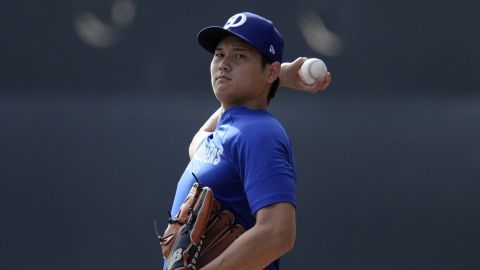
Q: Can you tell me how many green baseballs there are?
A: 0